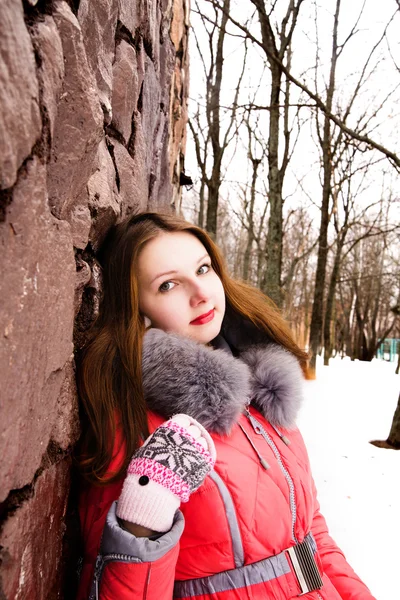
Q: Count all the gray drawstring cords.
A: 2